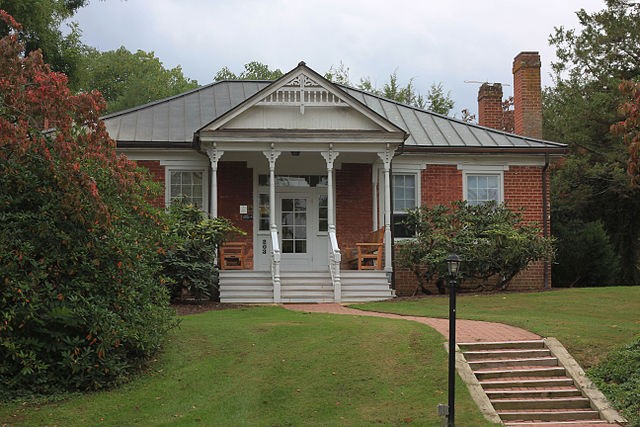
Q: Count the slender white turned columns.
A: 4